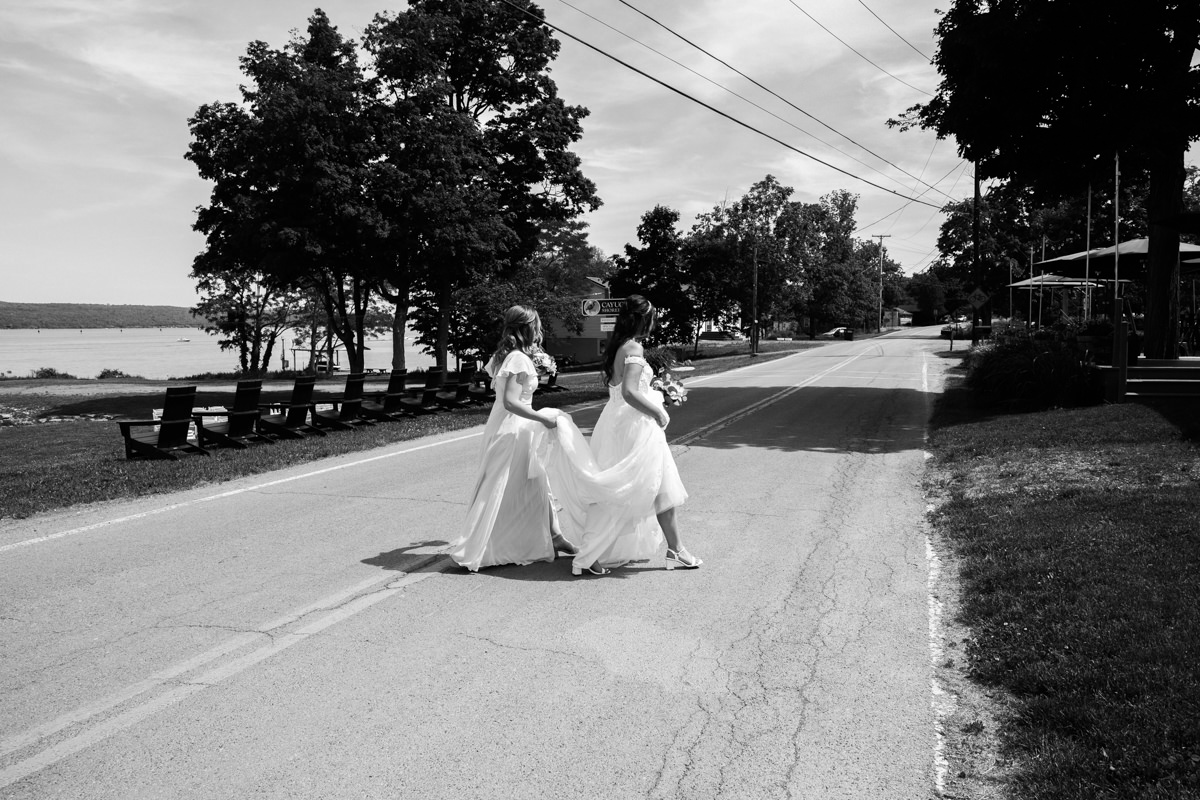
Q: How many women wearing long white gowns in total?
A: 2